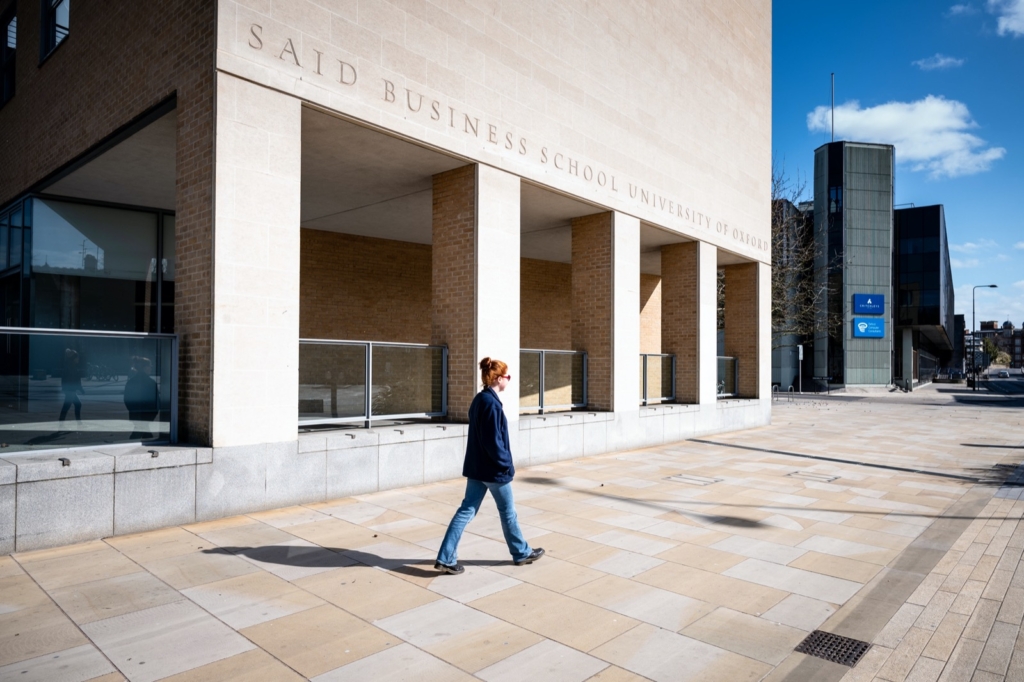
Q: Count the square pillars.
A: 5